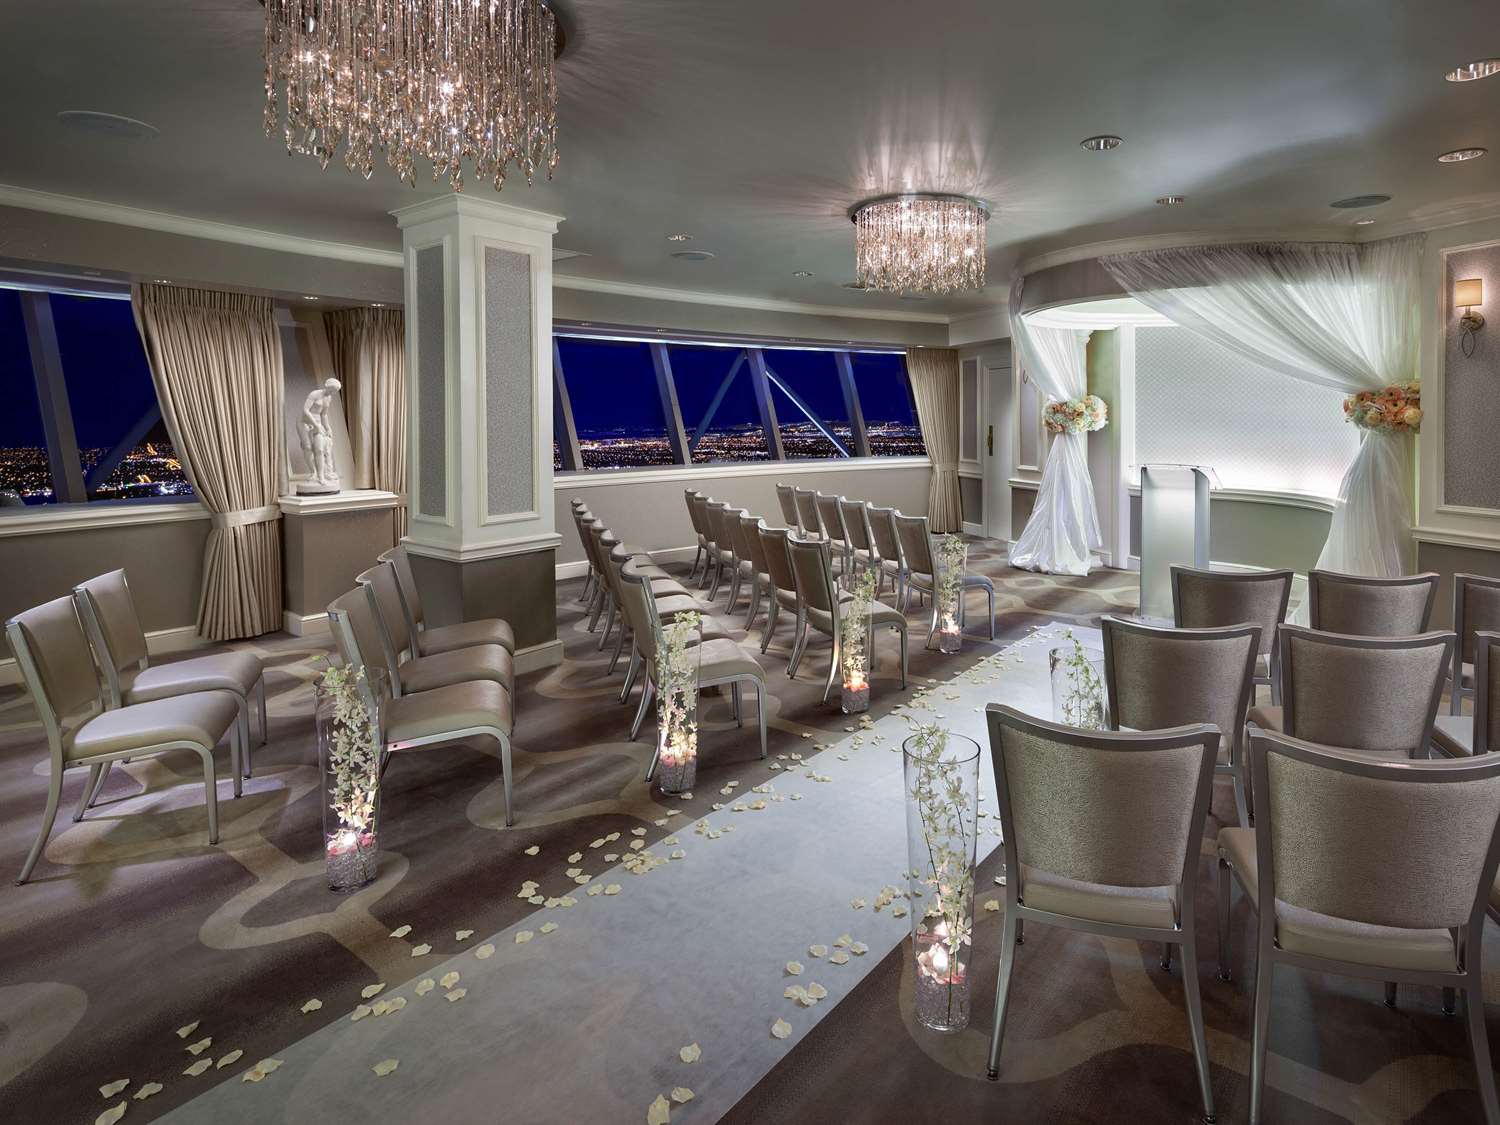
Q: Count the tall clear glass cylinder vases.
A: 6